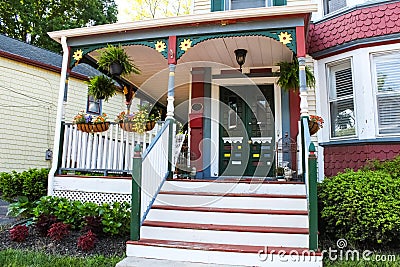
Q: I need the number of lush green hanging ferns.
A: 3